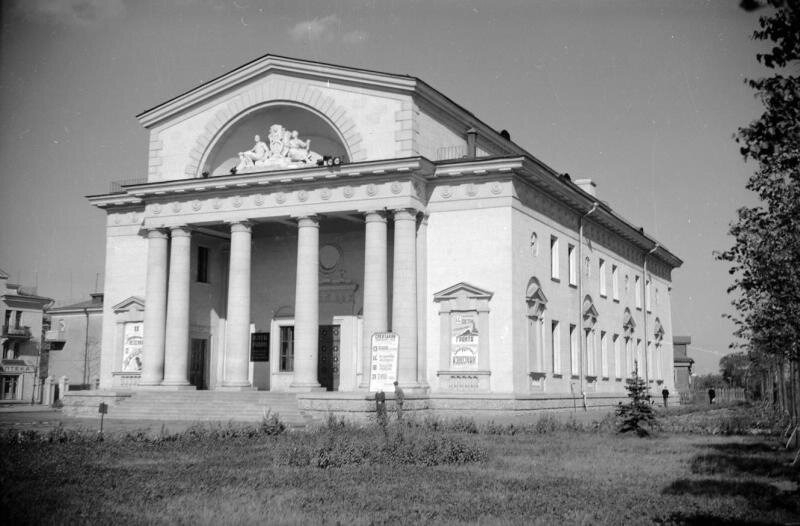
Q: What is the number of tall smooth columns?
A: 6